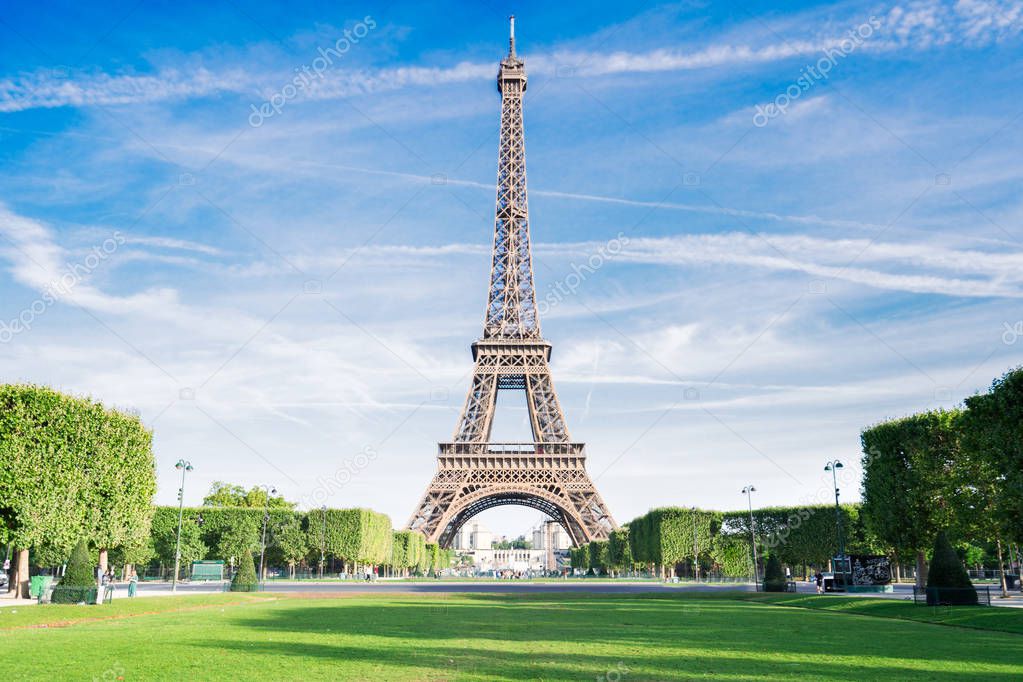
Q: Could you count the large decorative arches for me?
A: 1